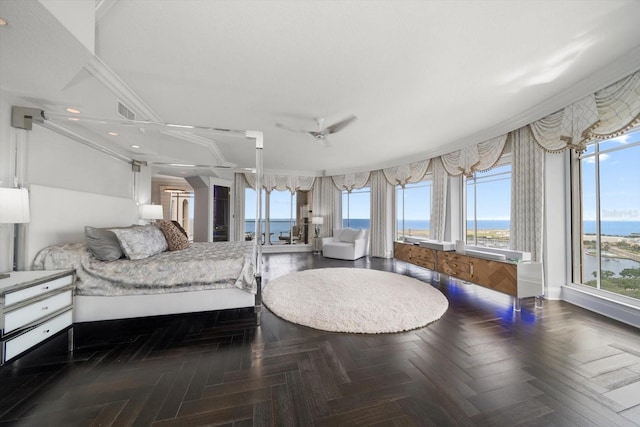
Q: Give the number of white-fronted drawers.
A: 3